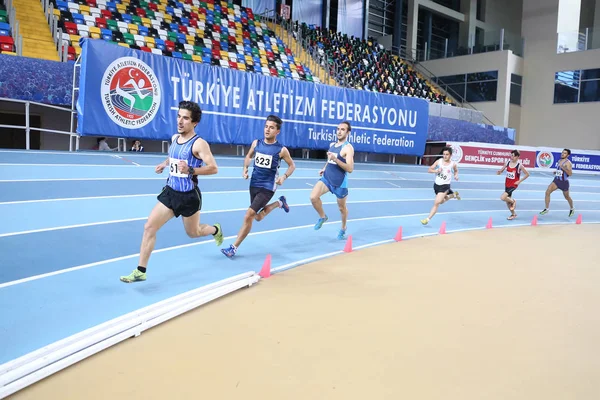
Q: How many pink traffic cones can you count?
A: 7